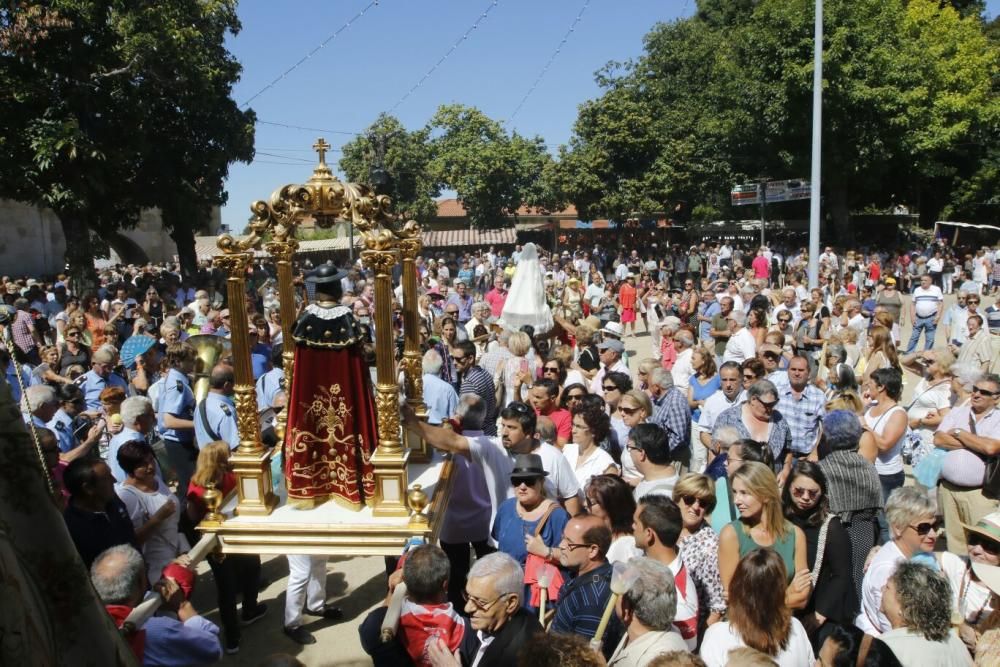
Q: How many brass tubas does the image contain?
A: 1